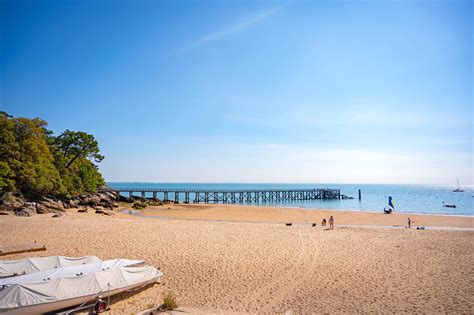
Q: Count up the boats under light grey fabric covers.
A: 3